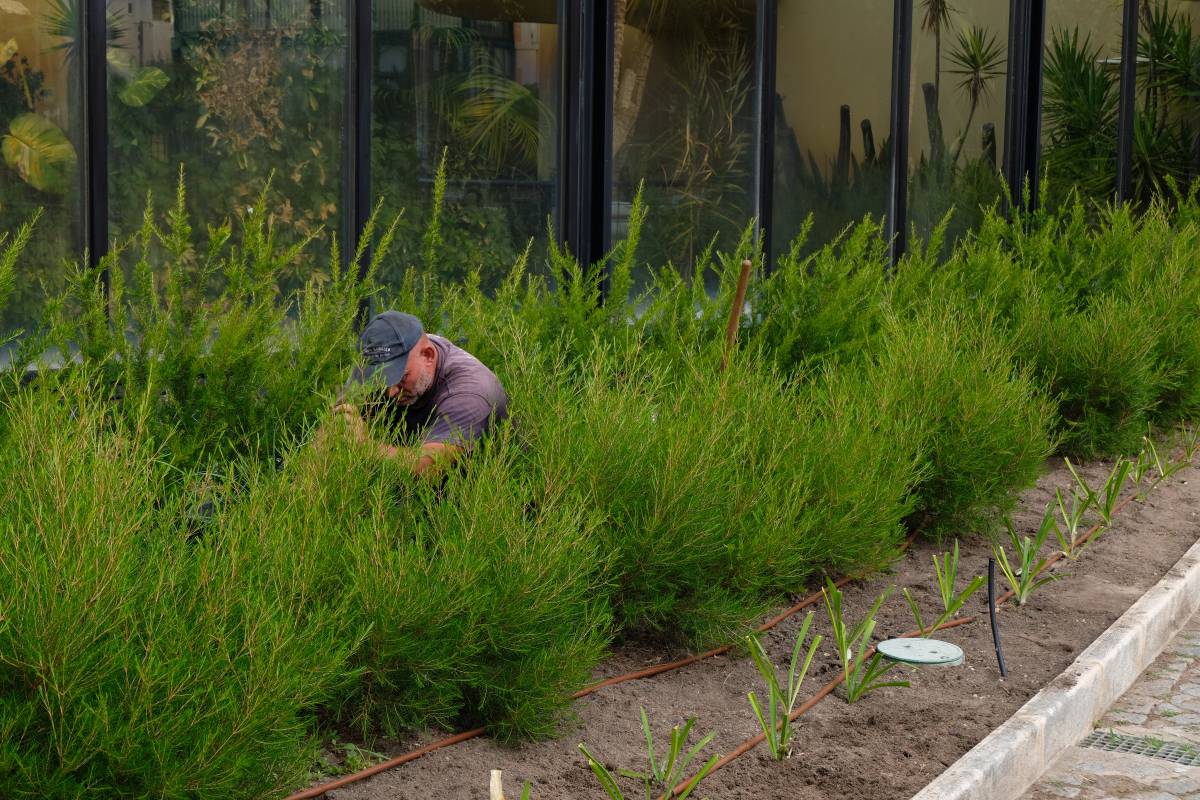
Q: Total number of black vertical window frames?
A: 7